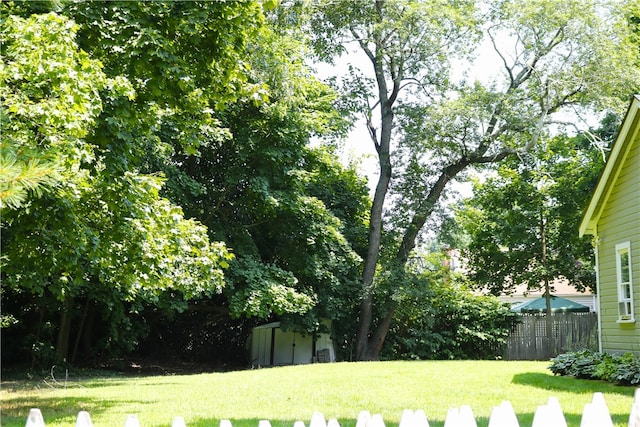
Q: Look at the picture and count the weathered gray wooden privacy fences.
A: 1